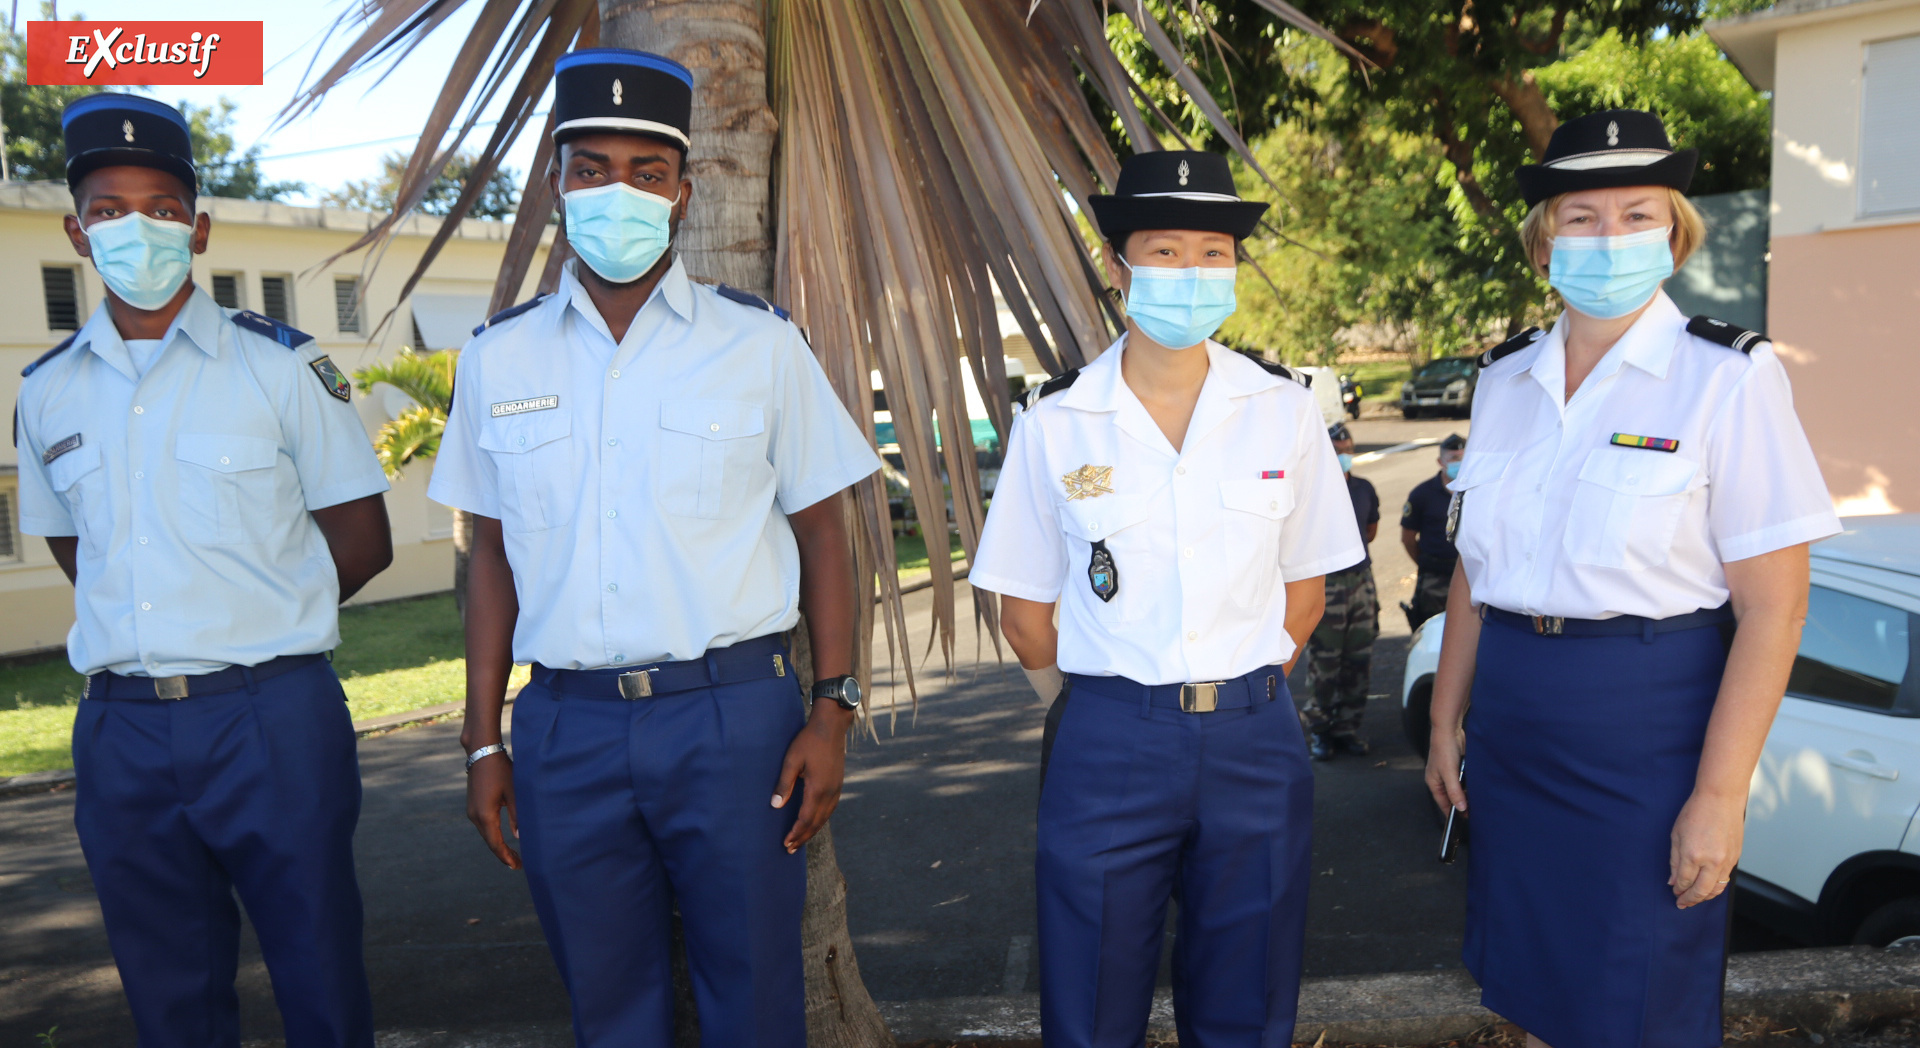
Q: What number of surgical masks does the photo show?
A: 6